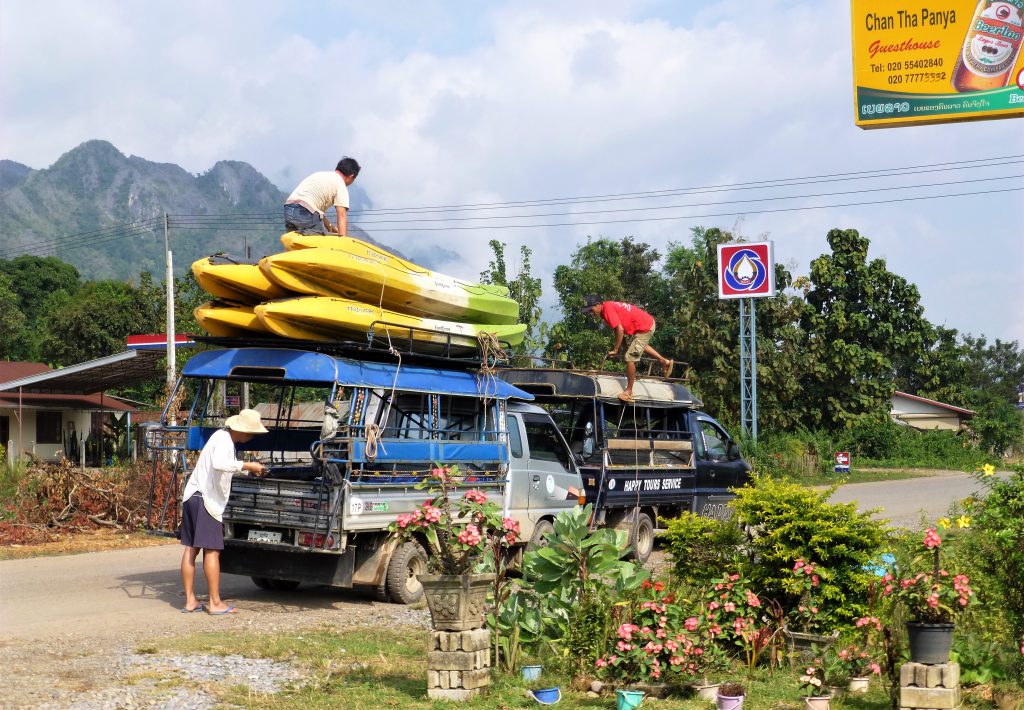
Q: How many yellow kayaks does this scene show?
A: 5